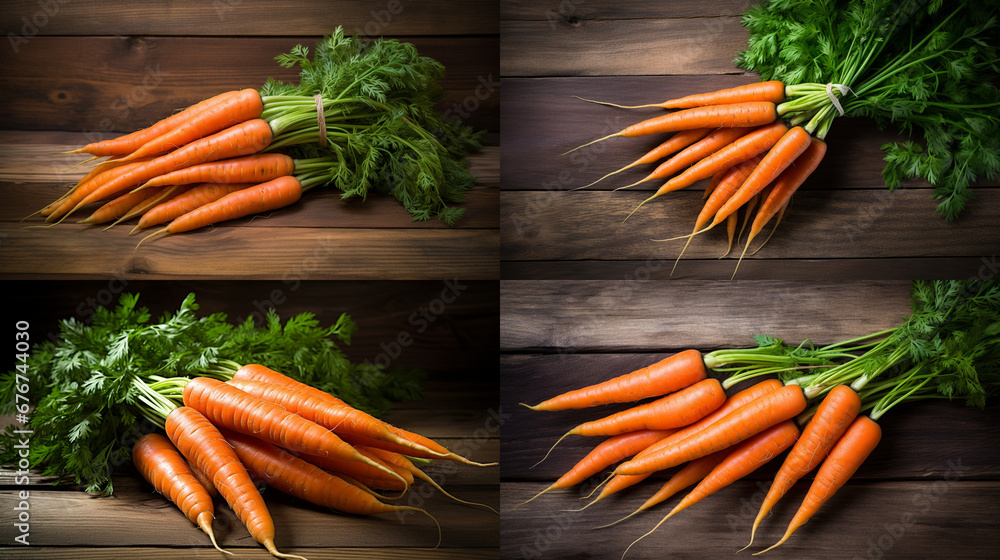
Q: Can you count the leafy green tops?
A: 4